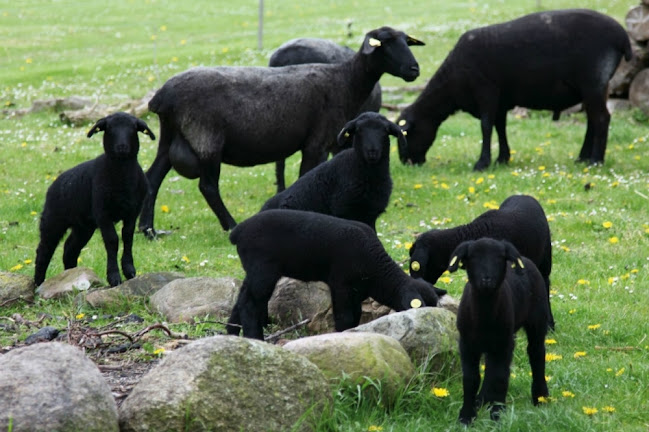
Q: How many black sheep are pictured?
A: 8